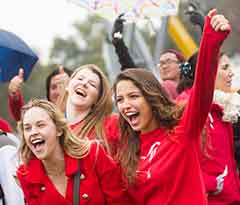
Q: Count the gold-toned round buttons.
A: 3